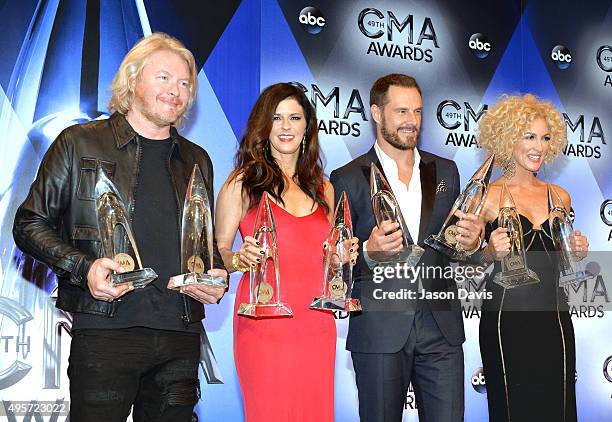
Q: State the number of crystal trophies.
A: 8